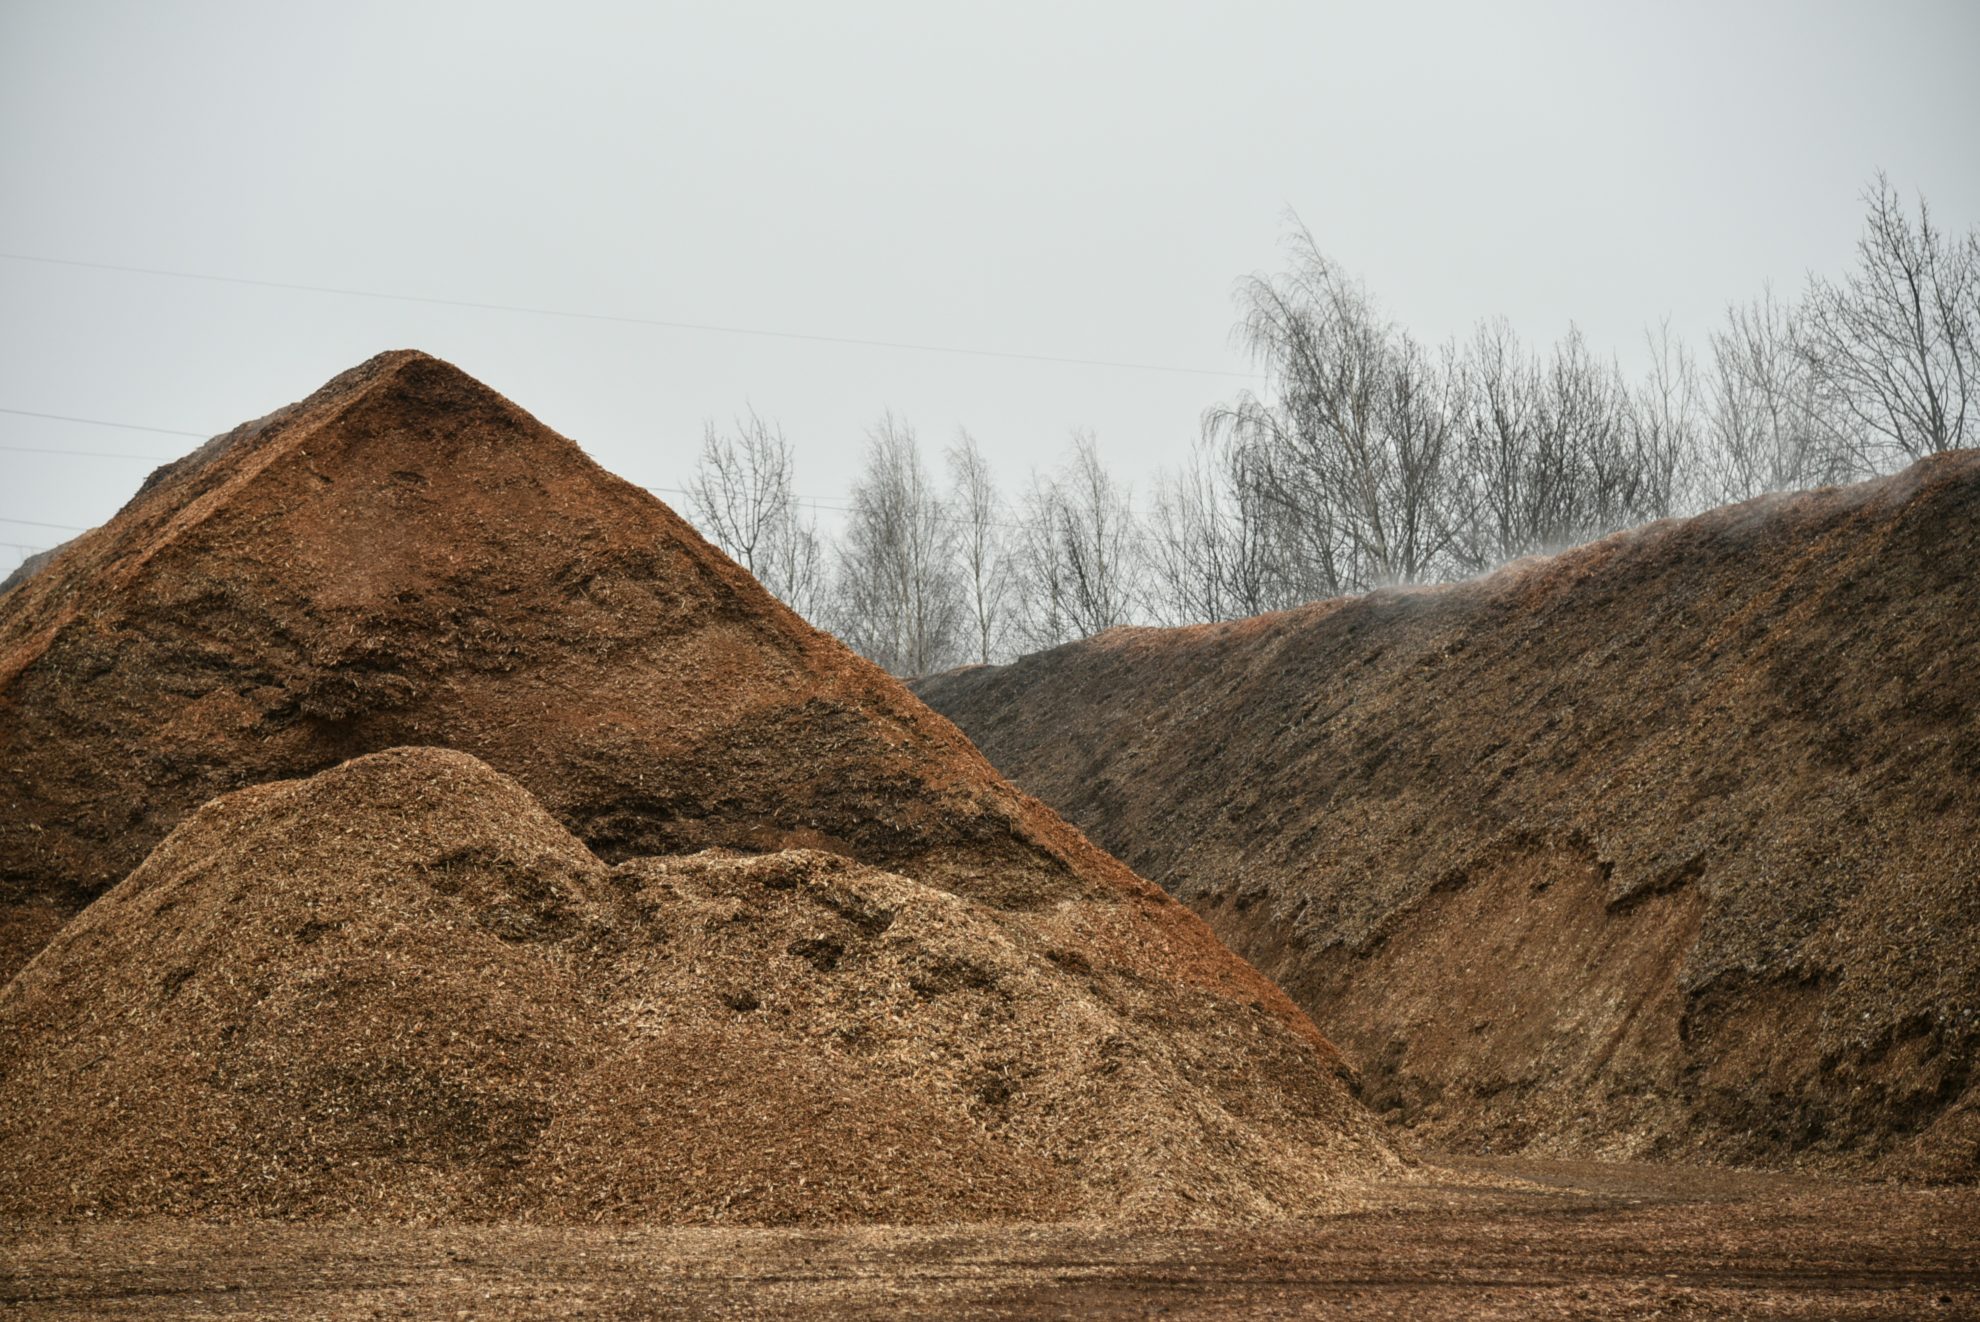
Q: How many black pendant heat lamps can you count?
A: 0